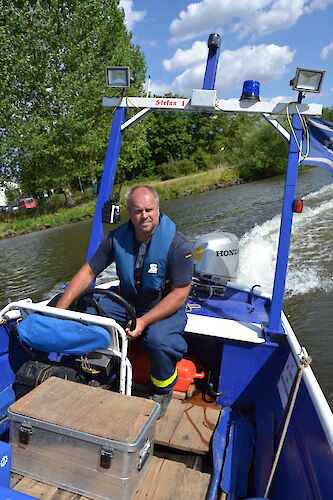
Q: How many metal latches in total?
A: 2